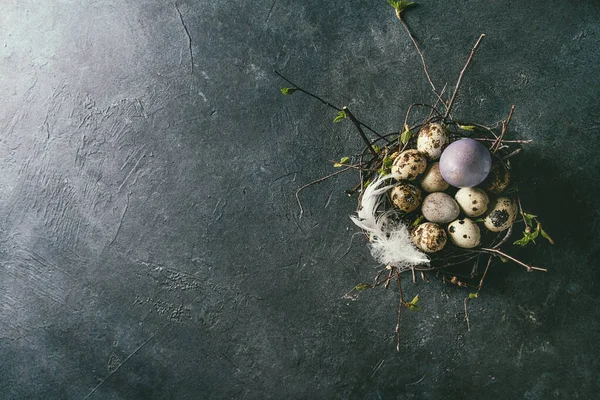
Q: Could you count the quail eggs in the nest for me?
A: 10